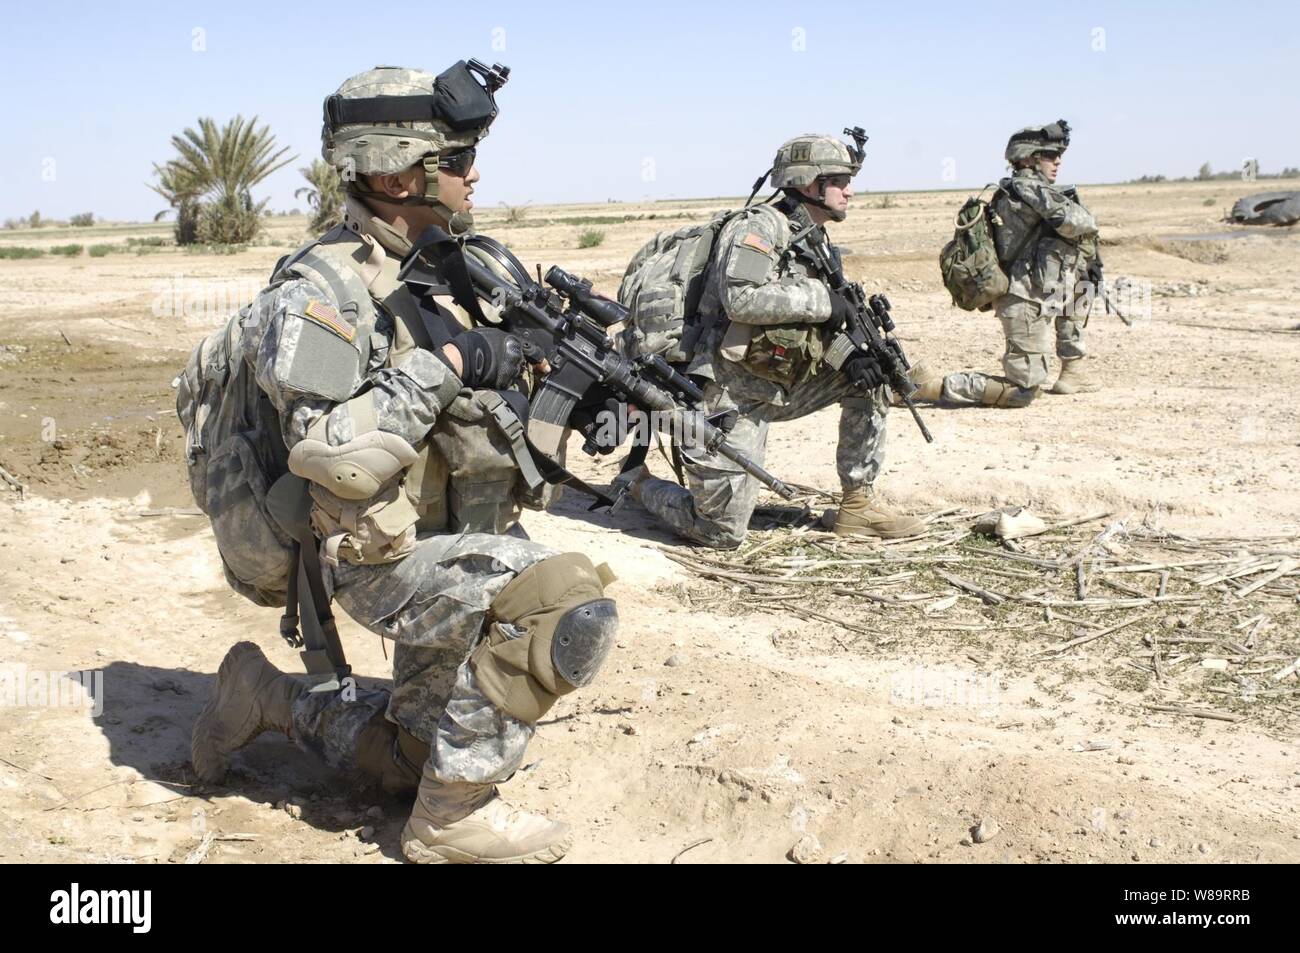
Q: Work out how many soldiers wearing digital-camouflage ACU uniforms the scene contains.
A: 3